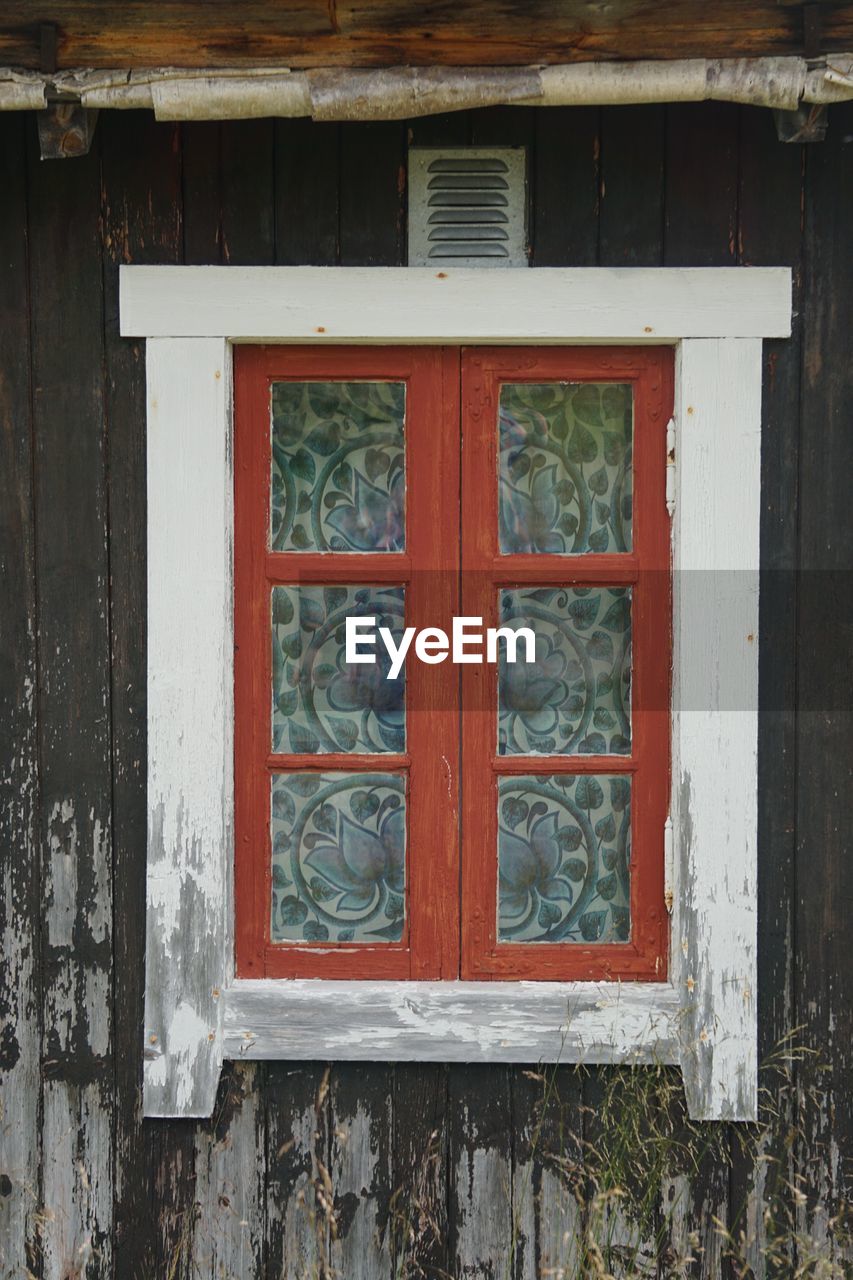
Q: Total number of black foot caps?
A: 0